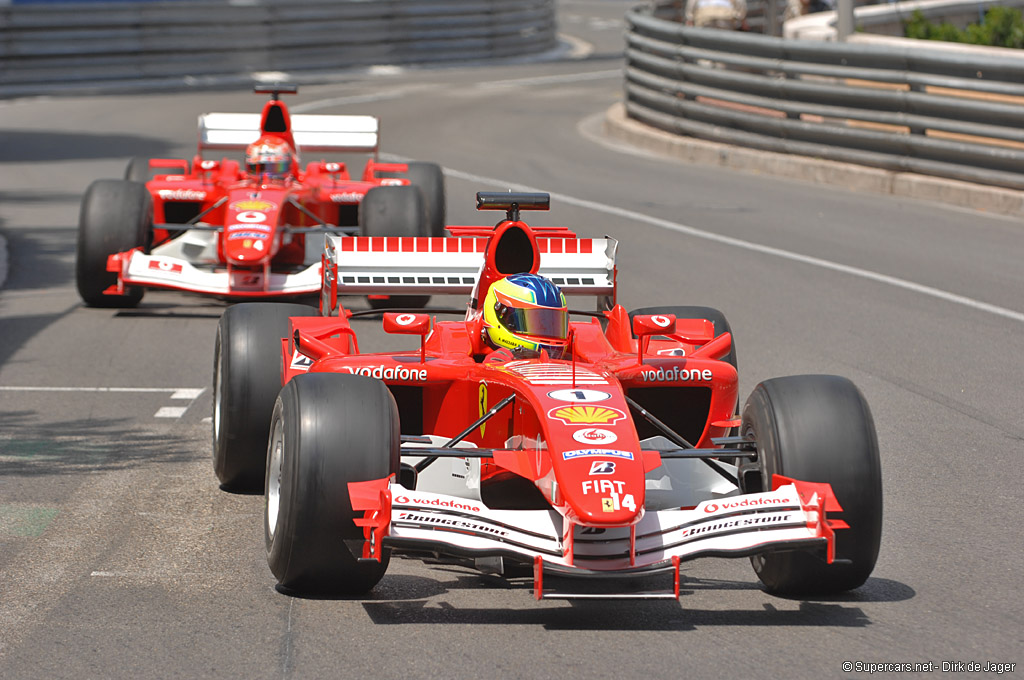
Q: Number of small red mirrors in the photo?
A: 4